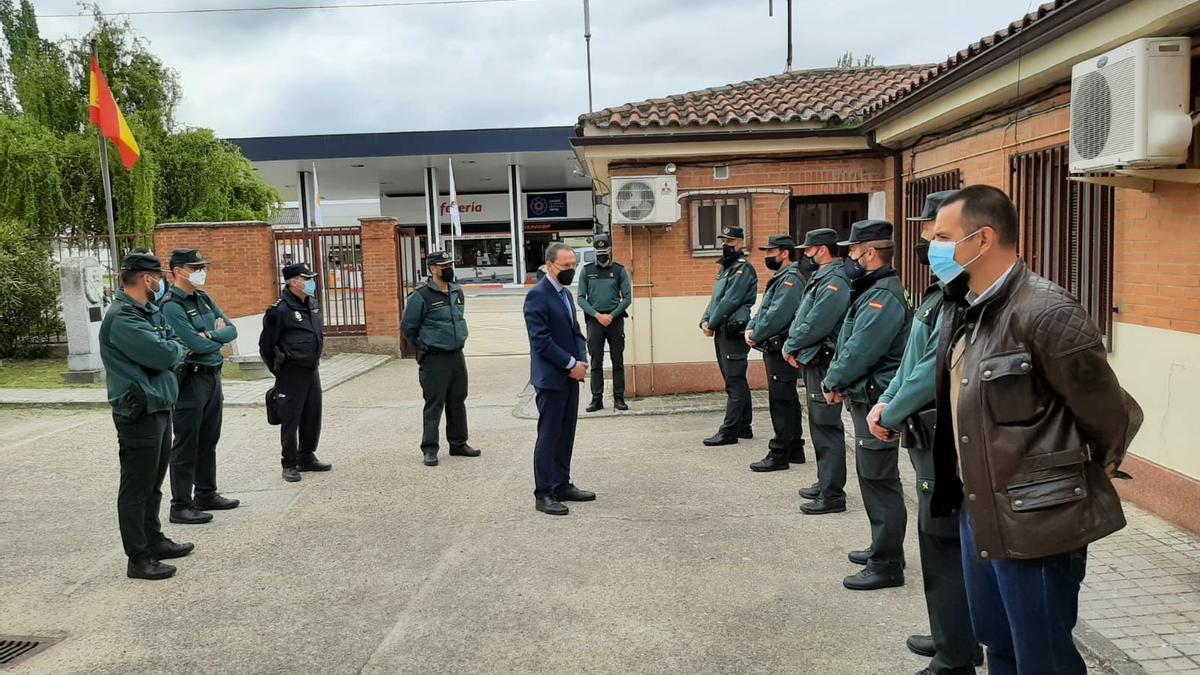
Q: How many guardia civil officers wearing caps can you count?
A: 9